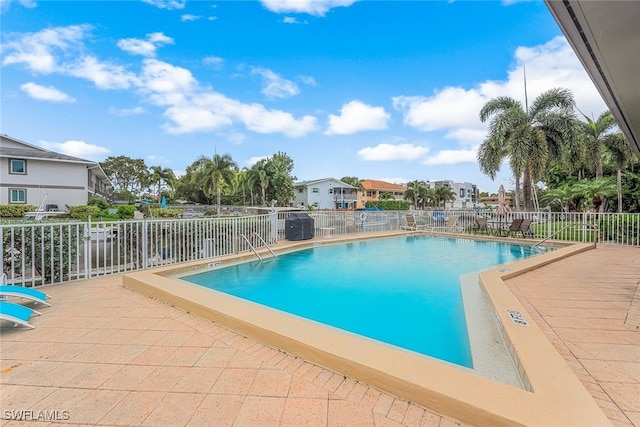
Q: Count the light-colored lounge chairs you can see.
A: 2